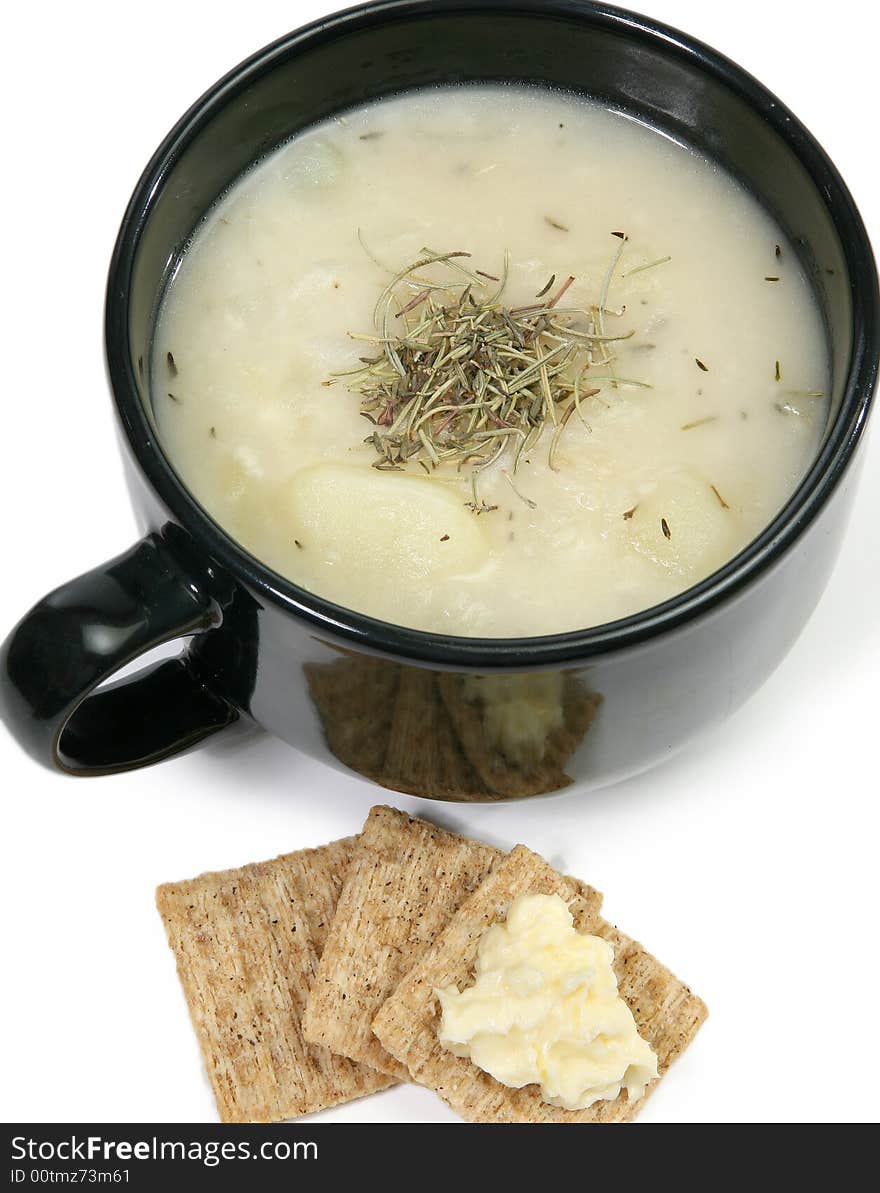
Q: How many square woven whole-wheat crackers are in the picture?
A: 3